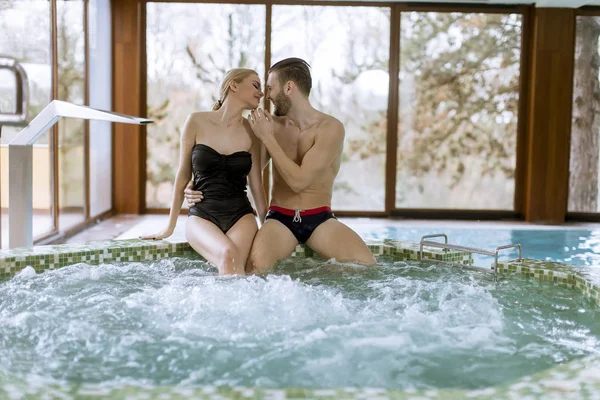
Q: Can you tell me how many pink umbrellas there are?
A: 0